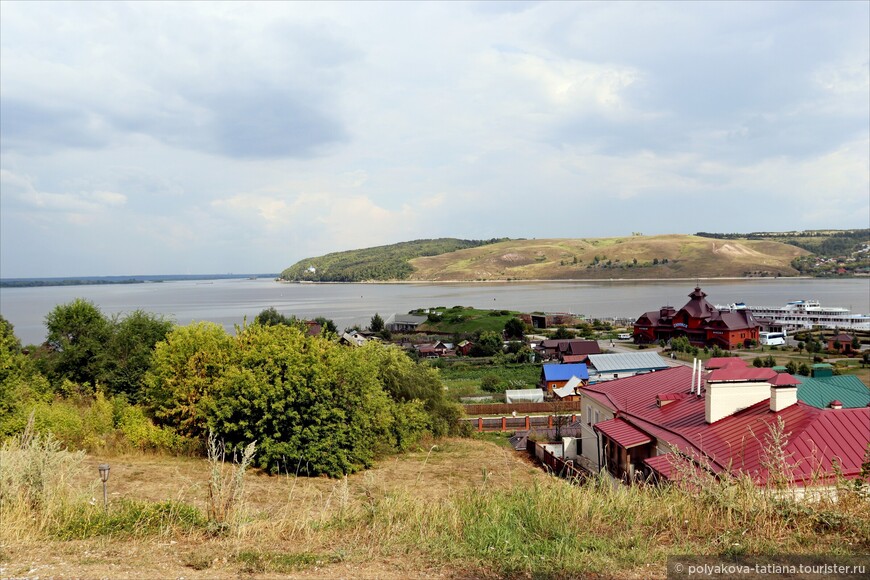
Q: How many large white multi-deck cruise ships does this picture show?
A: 1